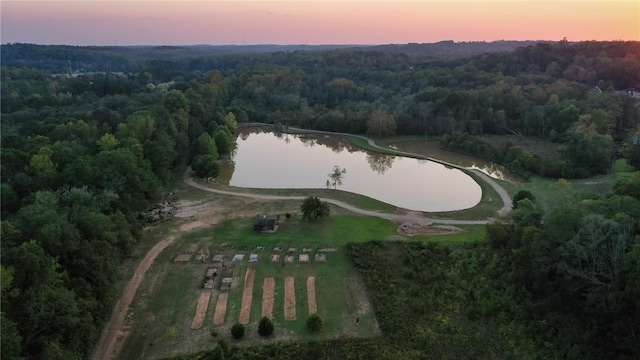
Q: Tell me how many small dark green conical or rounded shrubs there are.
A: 3